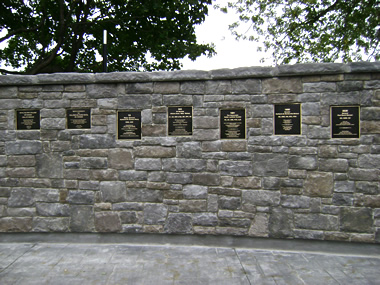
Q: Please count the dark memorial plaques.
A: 7